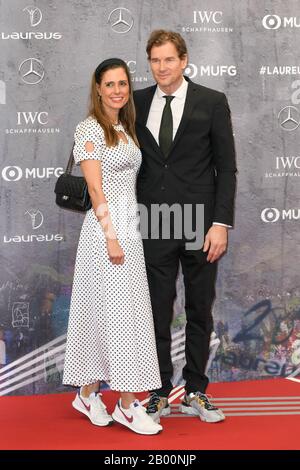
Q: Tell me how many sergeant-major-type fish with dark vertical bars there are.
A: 0